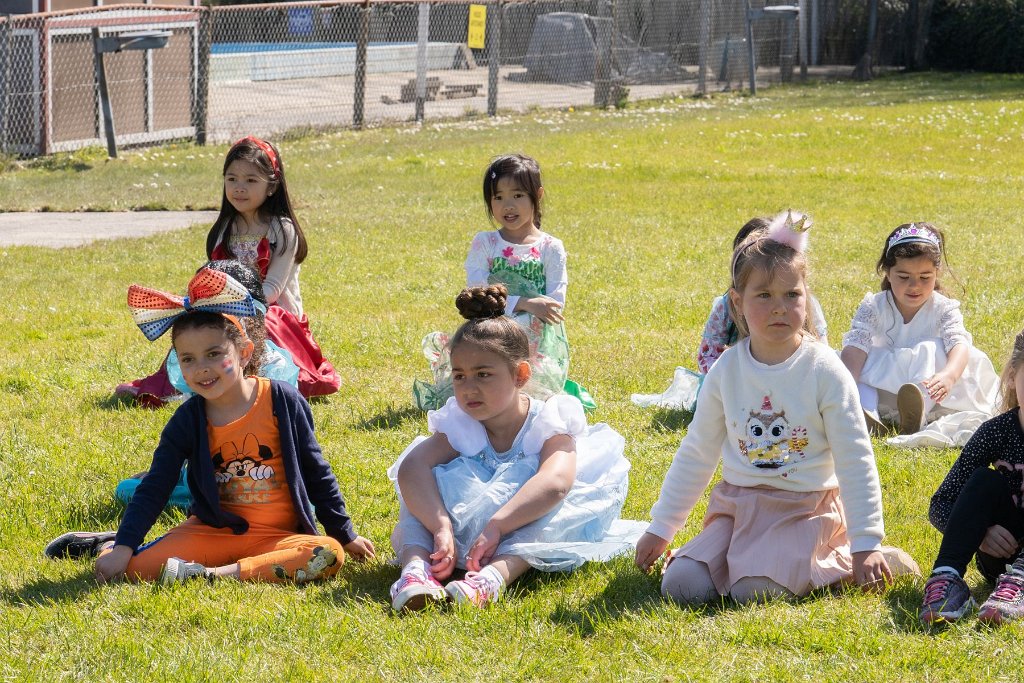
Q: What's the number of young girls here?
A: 9